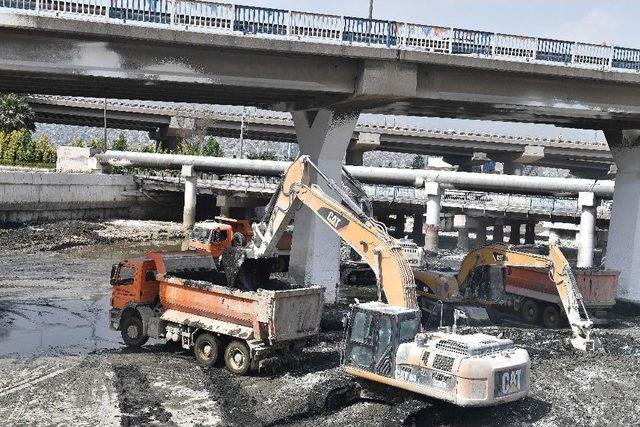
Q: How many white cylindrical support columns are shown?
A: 3